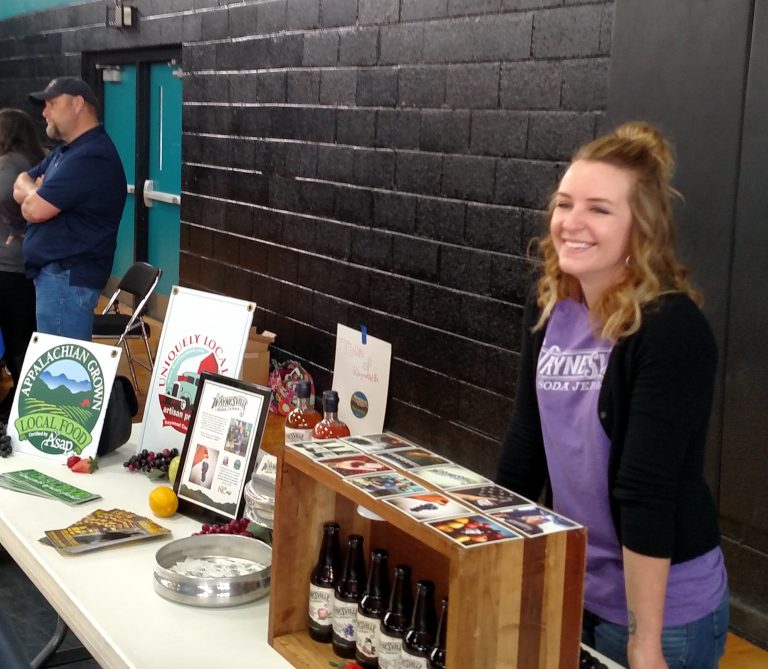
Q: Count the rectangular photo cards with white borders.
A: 10